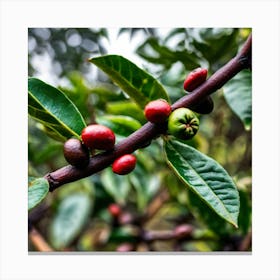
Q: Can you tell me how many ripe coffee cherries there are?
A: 4